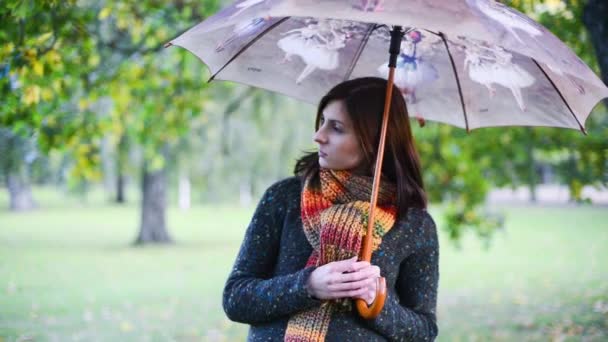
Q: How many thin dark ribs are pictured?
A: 4